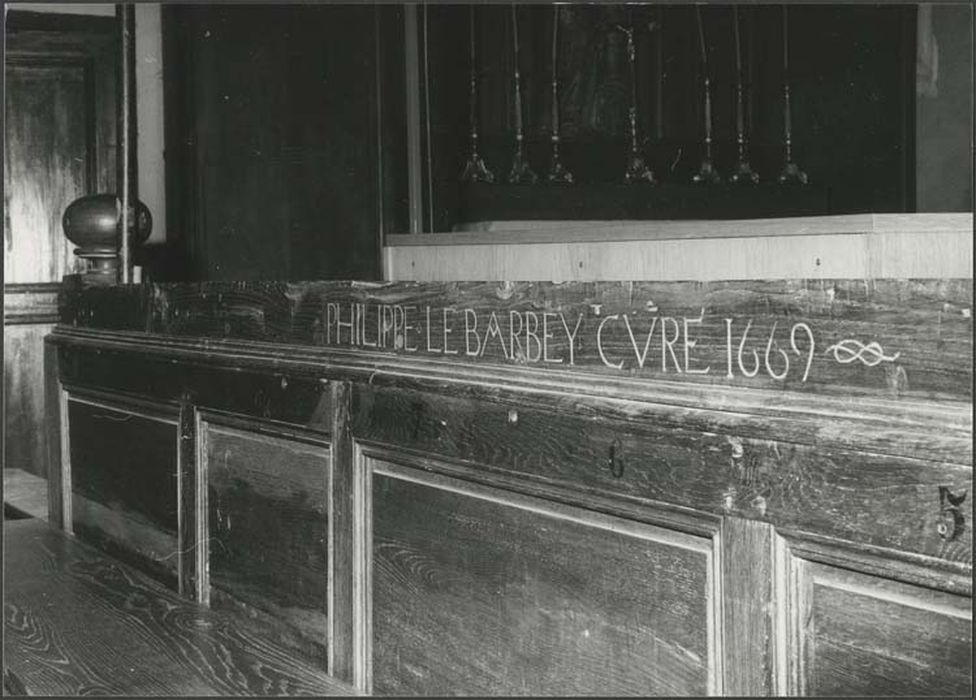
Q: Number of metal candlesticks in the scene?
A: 6